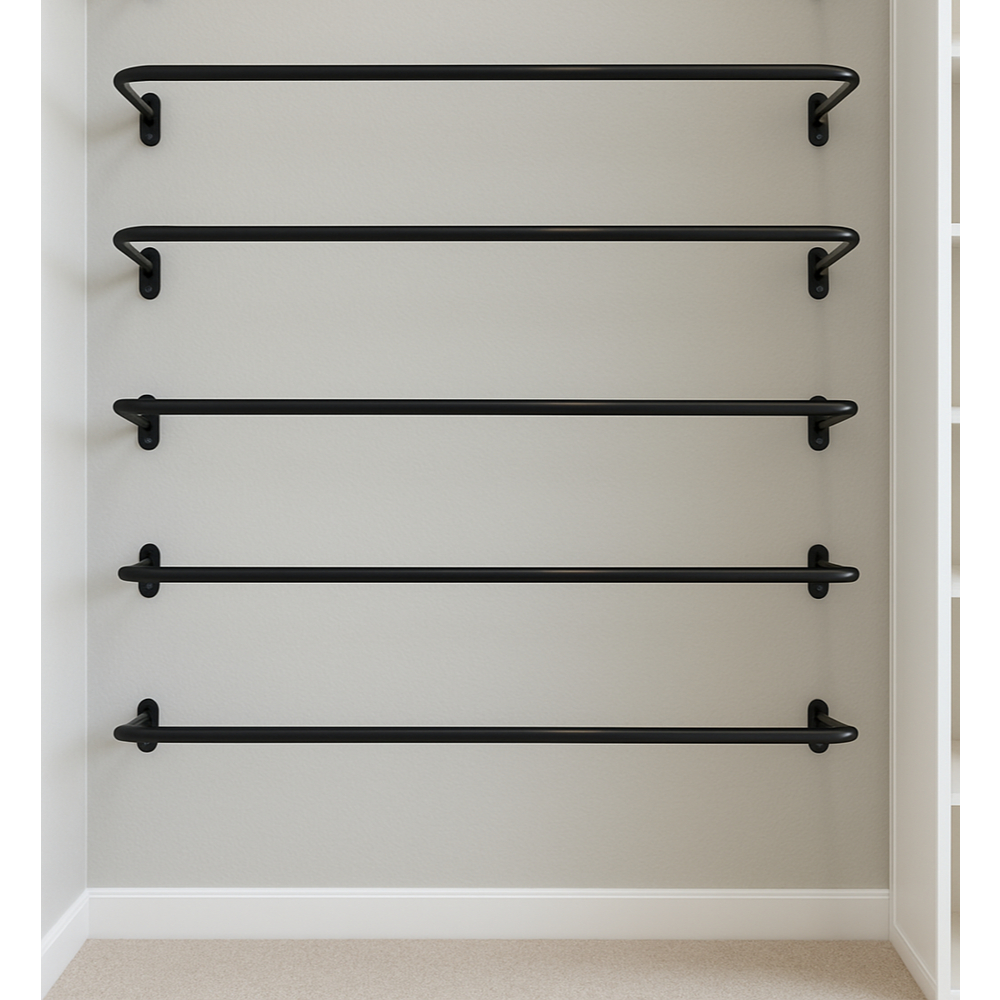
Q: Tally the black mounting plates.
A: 10